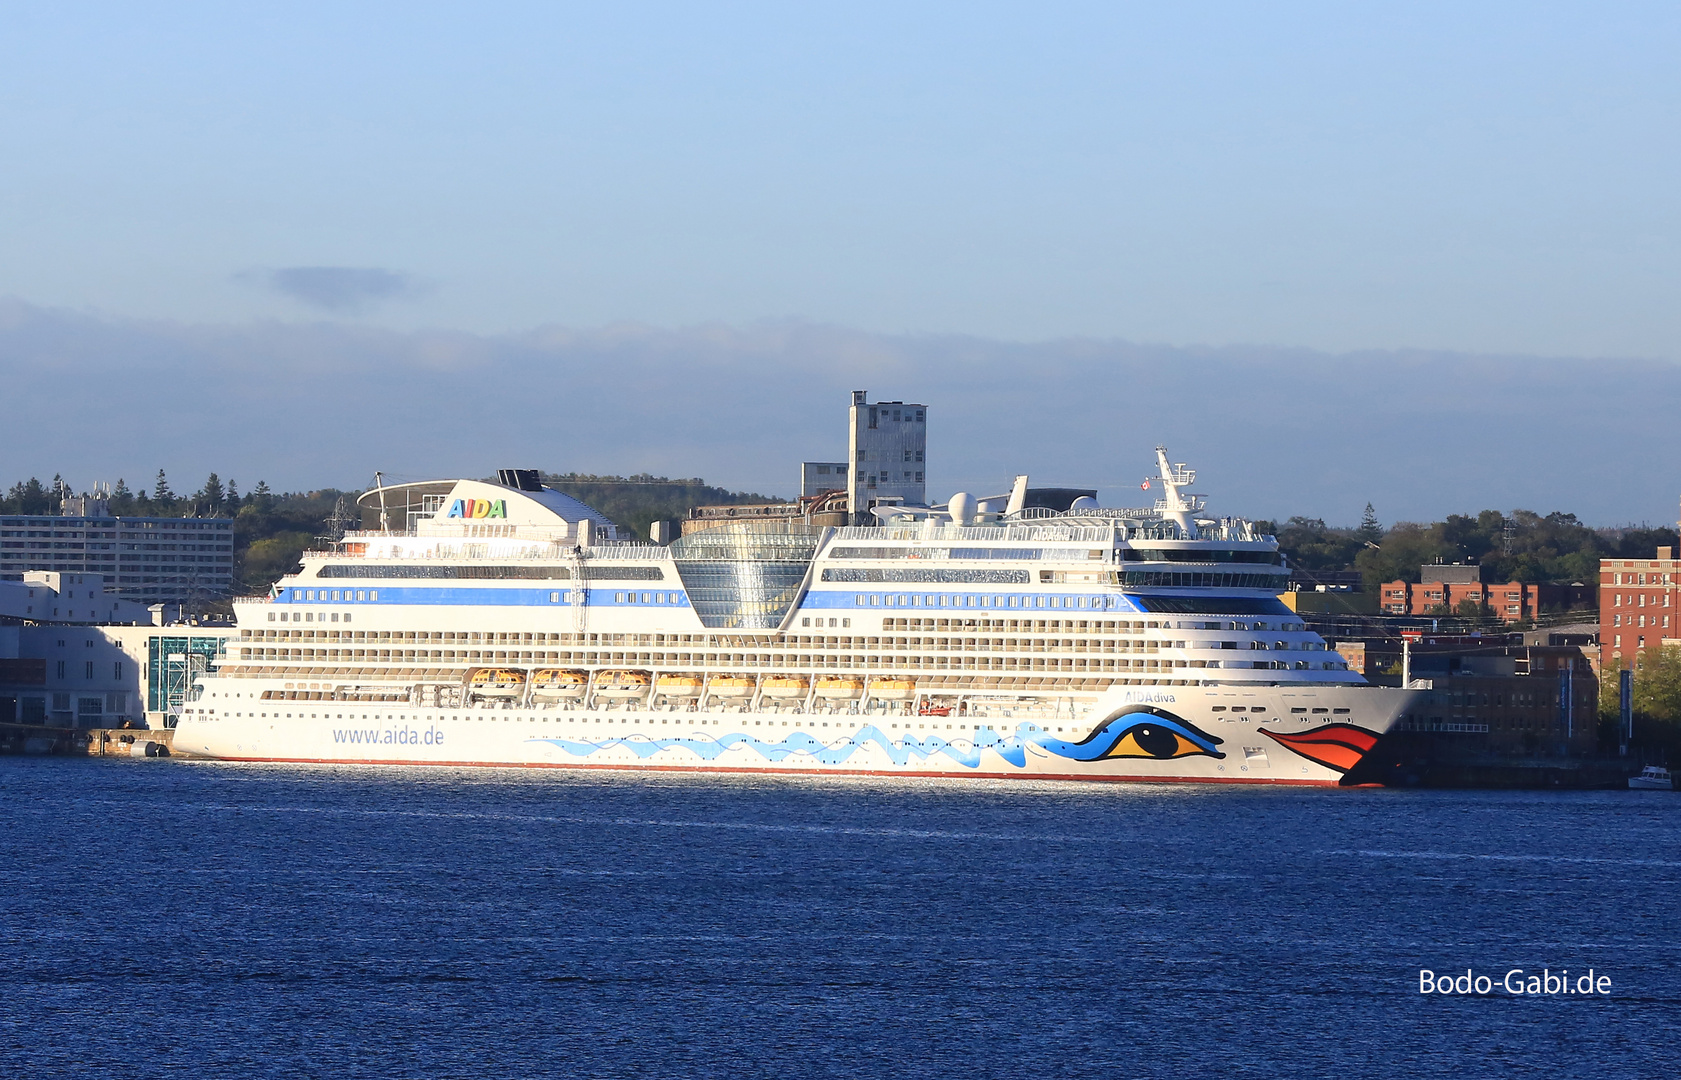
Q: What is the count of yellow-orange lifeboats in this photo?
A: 8